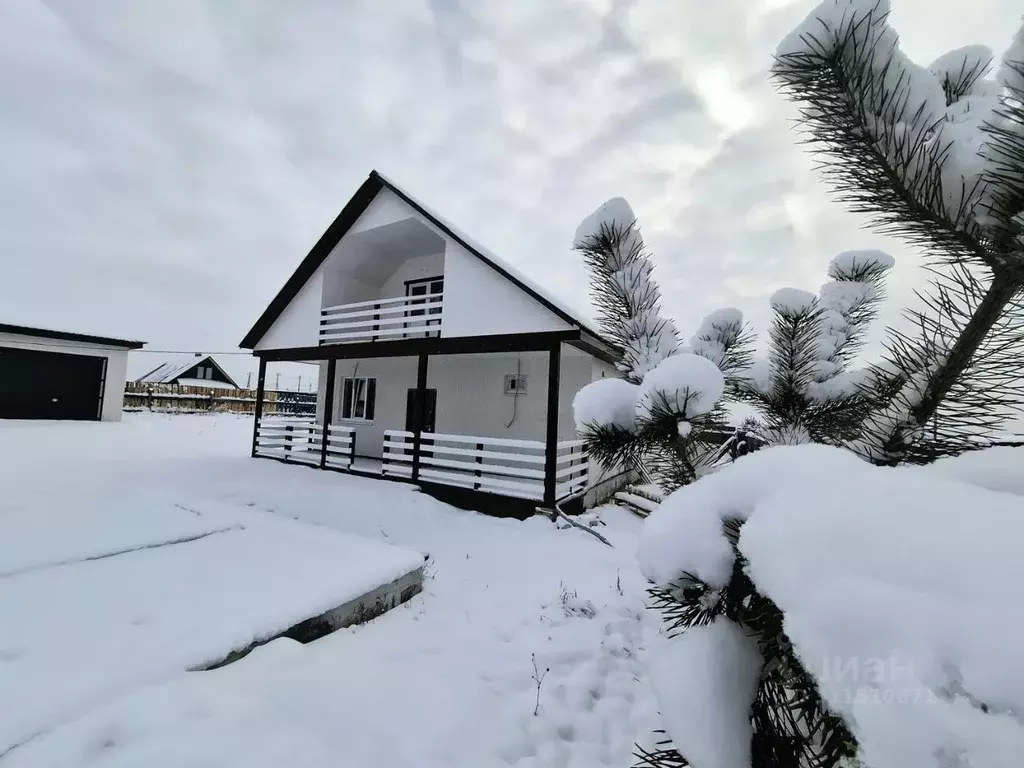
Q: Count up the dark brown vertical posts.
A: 4